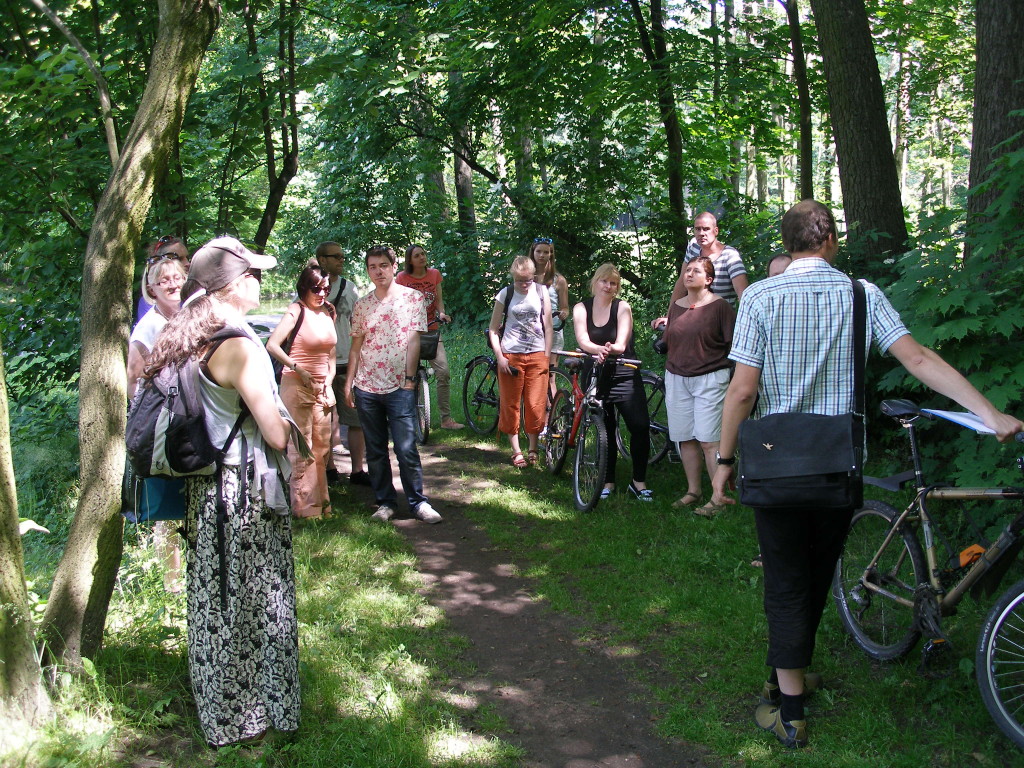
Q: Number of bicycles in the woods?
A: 5